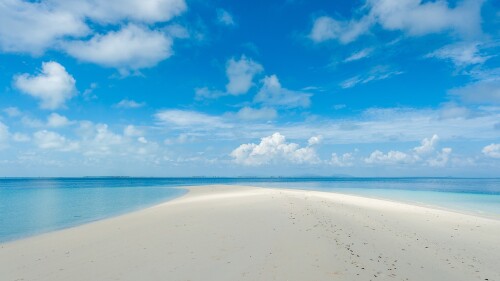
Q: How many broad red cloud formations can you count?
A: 0